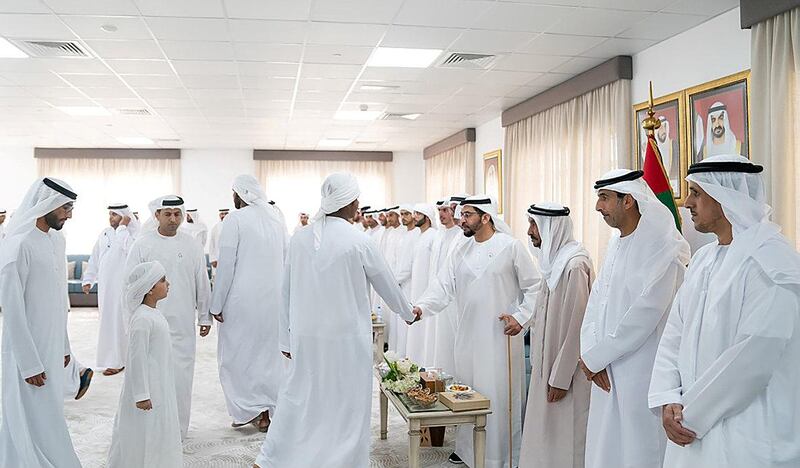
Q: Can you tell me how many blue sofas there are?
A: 1